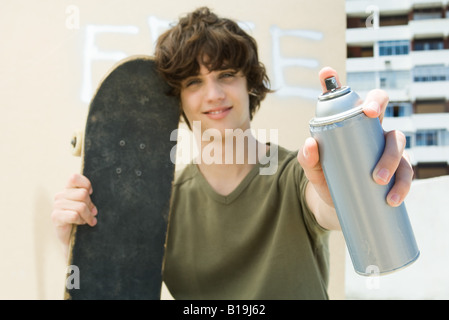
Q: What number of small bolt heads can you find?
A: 4